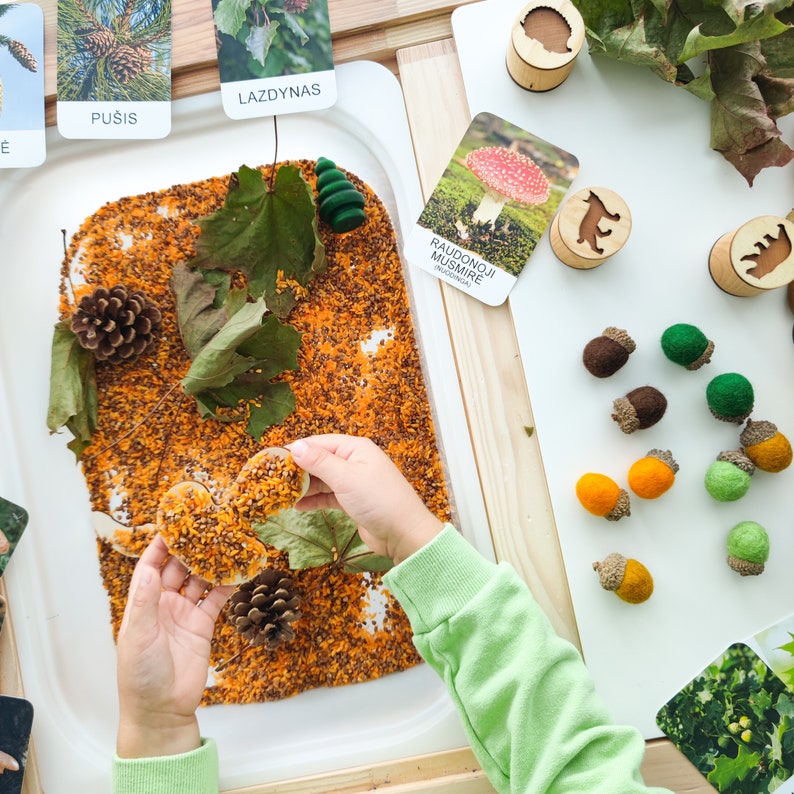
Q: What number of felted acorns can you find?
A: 10